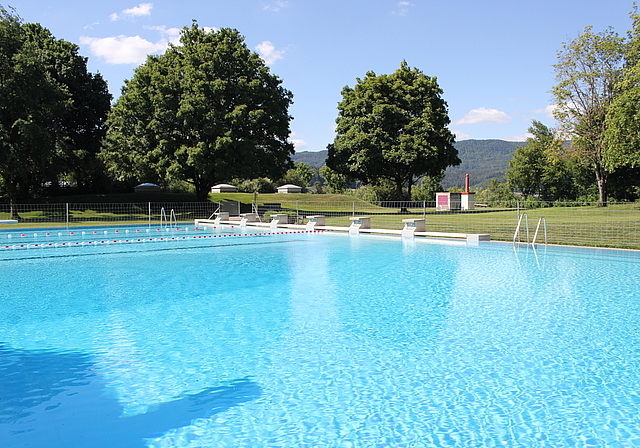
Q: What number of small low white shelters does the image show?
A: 3